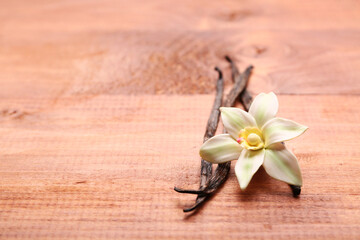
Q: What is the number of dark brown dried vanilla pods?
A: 3